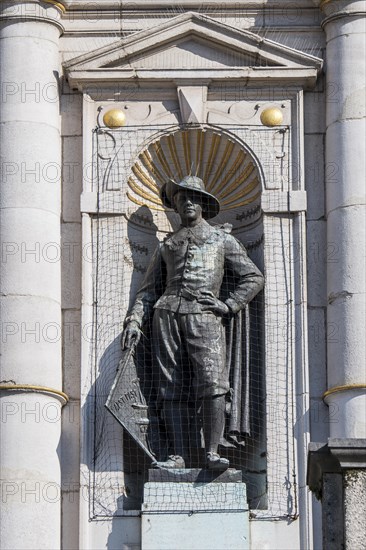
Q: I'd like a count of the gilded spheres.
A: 2